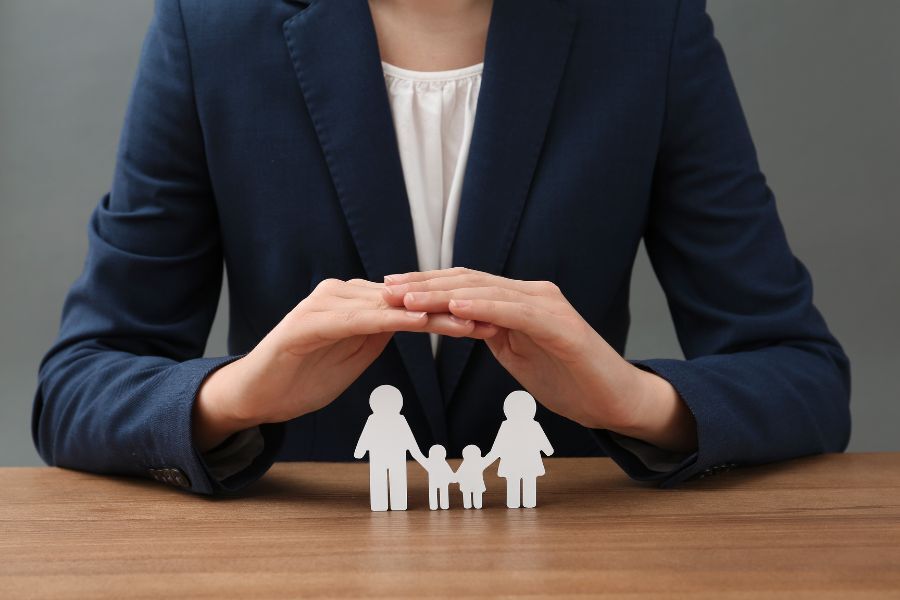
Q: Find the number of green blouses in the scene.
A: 0